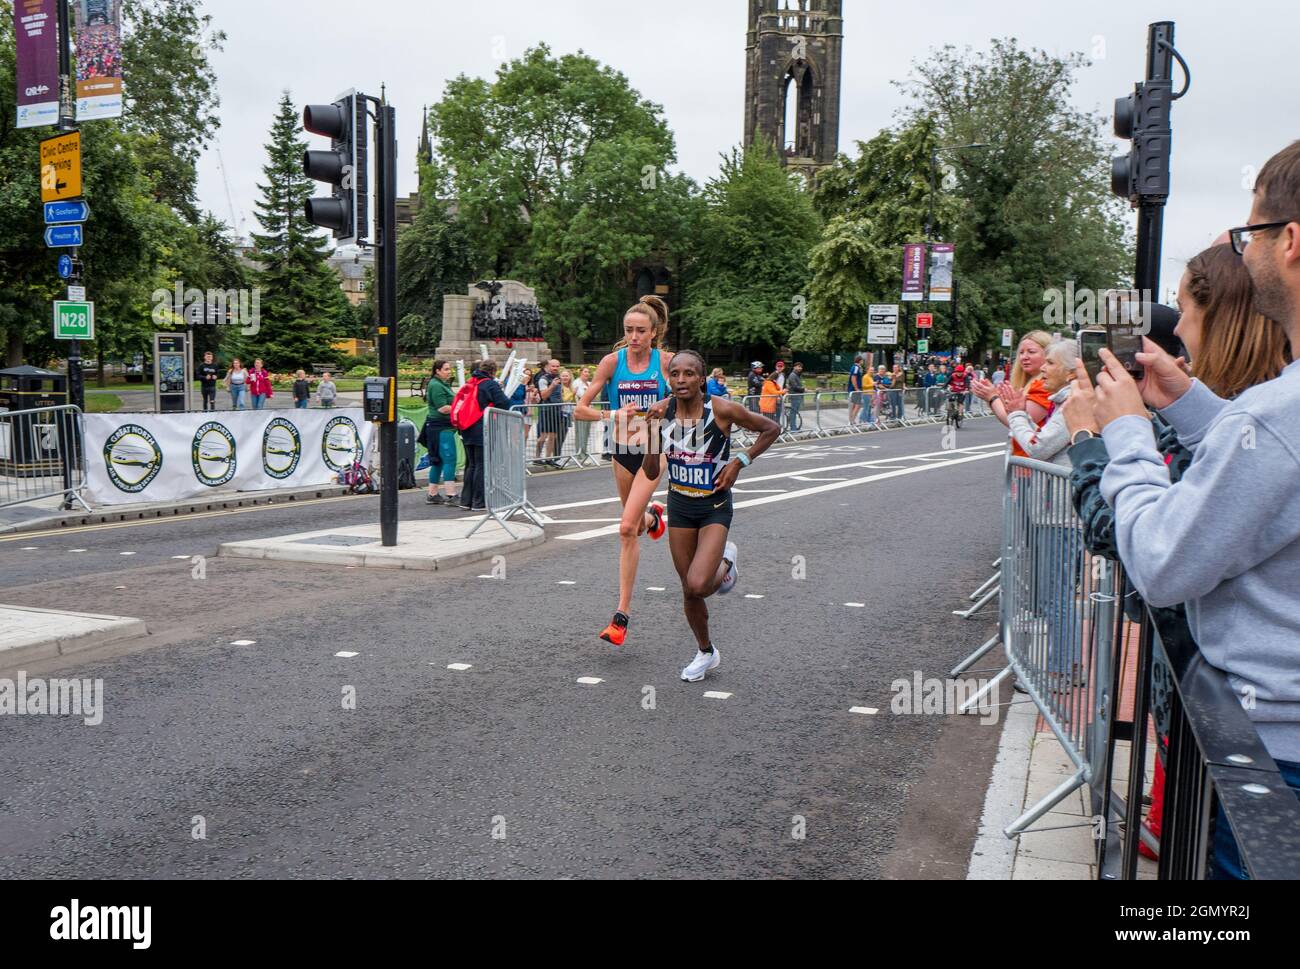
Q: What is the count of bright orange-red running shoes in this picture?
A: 2